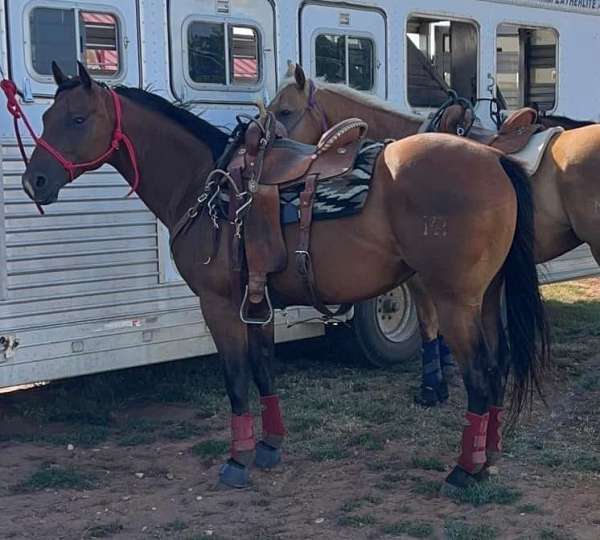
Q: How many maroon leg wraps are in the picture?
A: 4